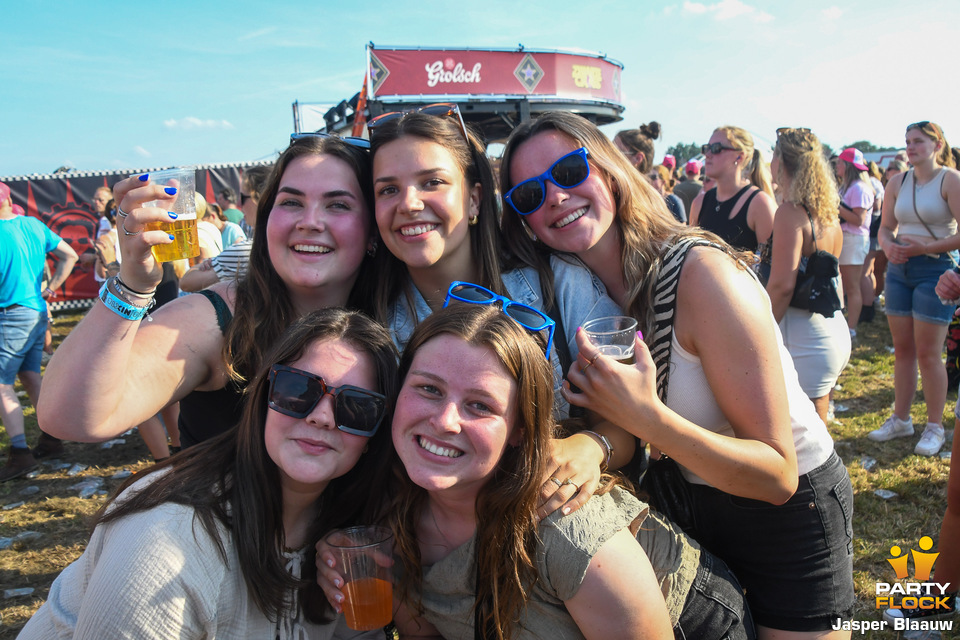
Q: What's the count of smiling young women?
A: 5